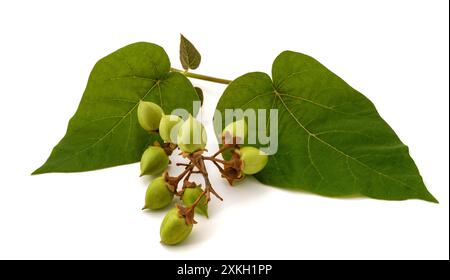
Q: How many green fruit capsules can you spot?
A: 9